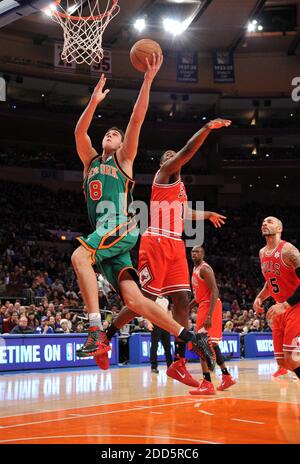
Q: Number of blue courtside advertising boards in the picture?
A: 3